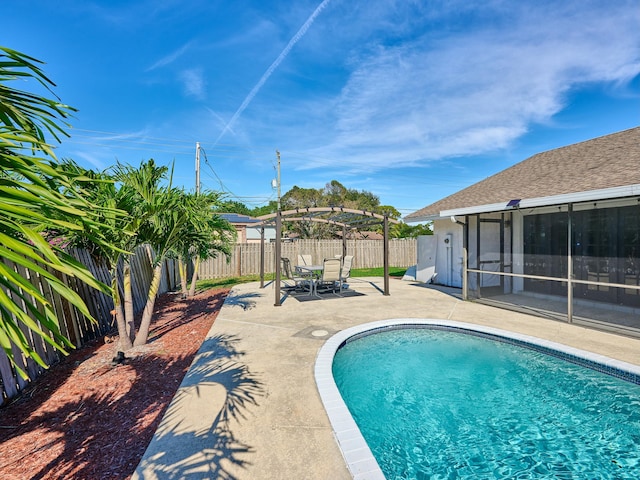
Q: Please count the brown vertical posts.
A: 4